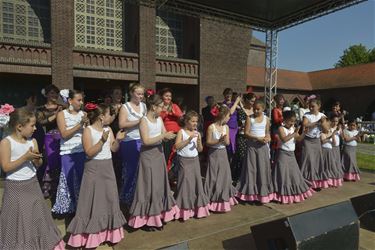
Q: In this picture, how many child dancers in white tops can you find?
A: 11